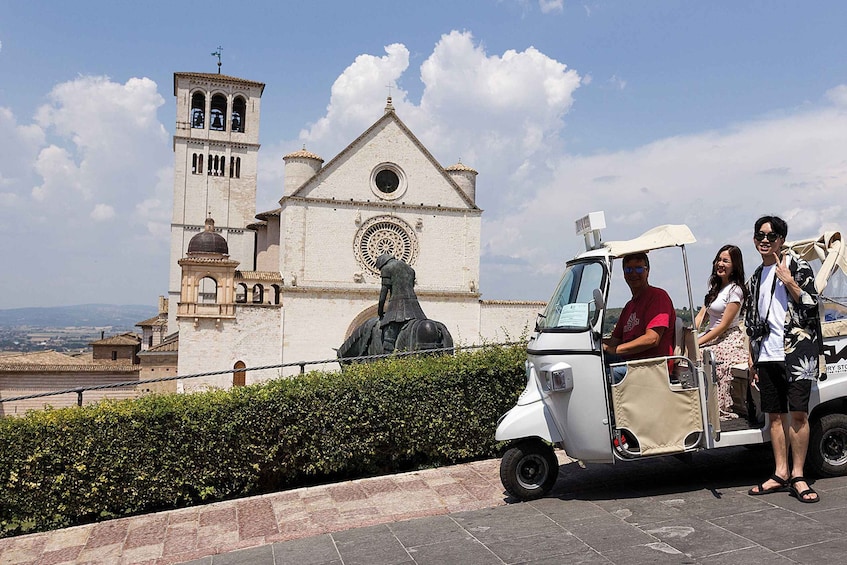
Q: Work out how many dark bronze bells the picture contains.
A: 3